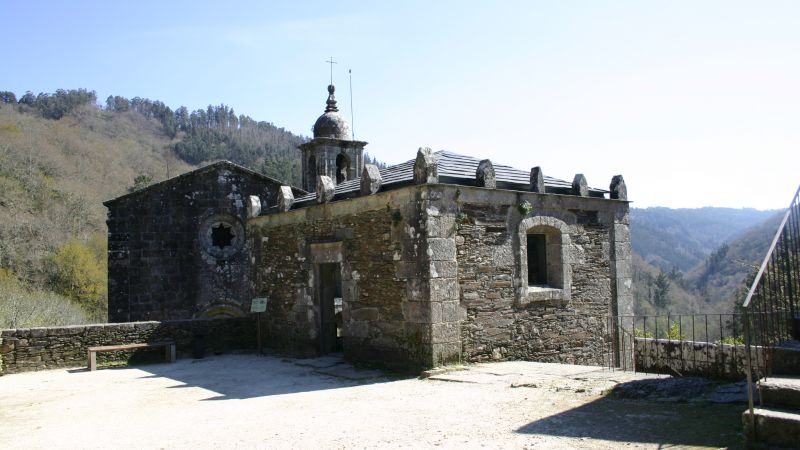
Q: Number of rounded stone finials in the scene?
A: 9